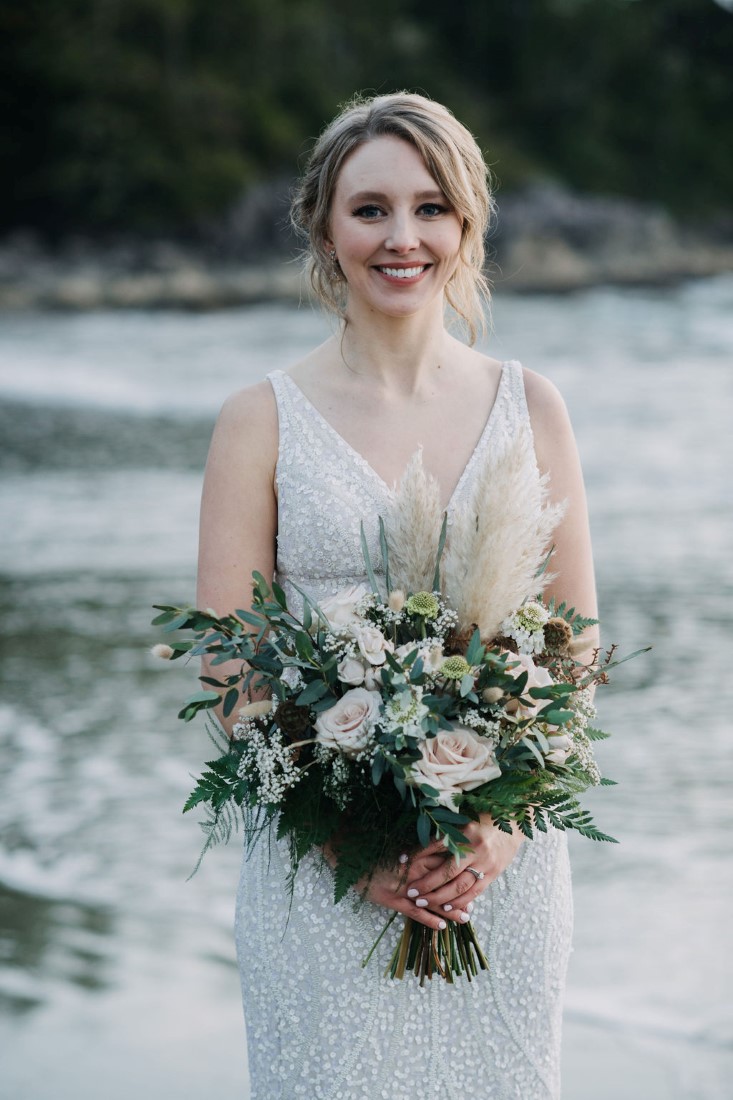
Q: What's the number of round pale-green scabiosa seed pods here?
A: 2